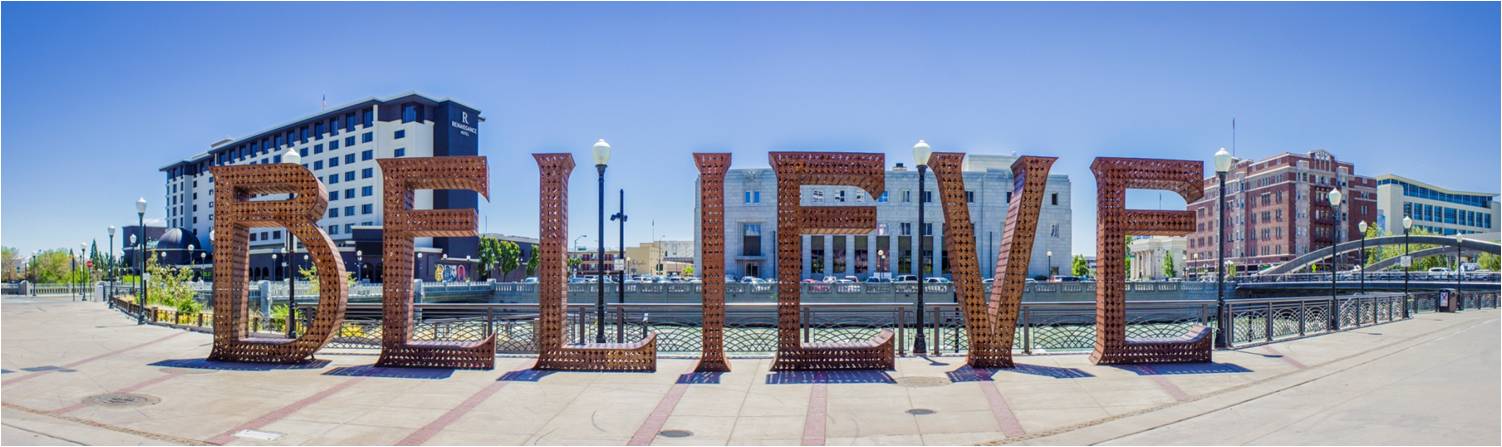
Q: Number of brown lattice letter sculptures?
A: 7